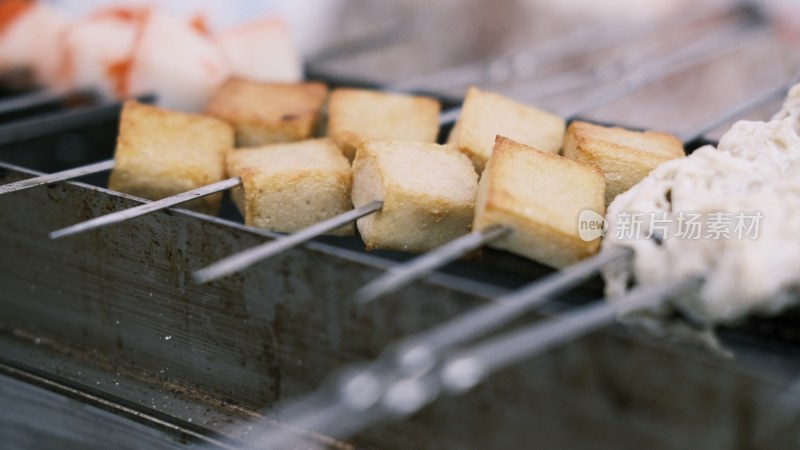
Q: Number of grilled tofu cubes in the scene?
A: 8